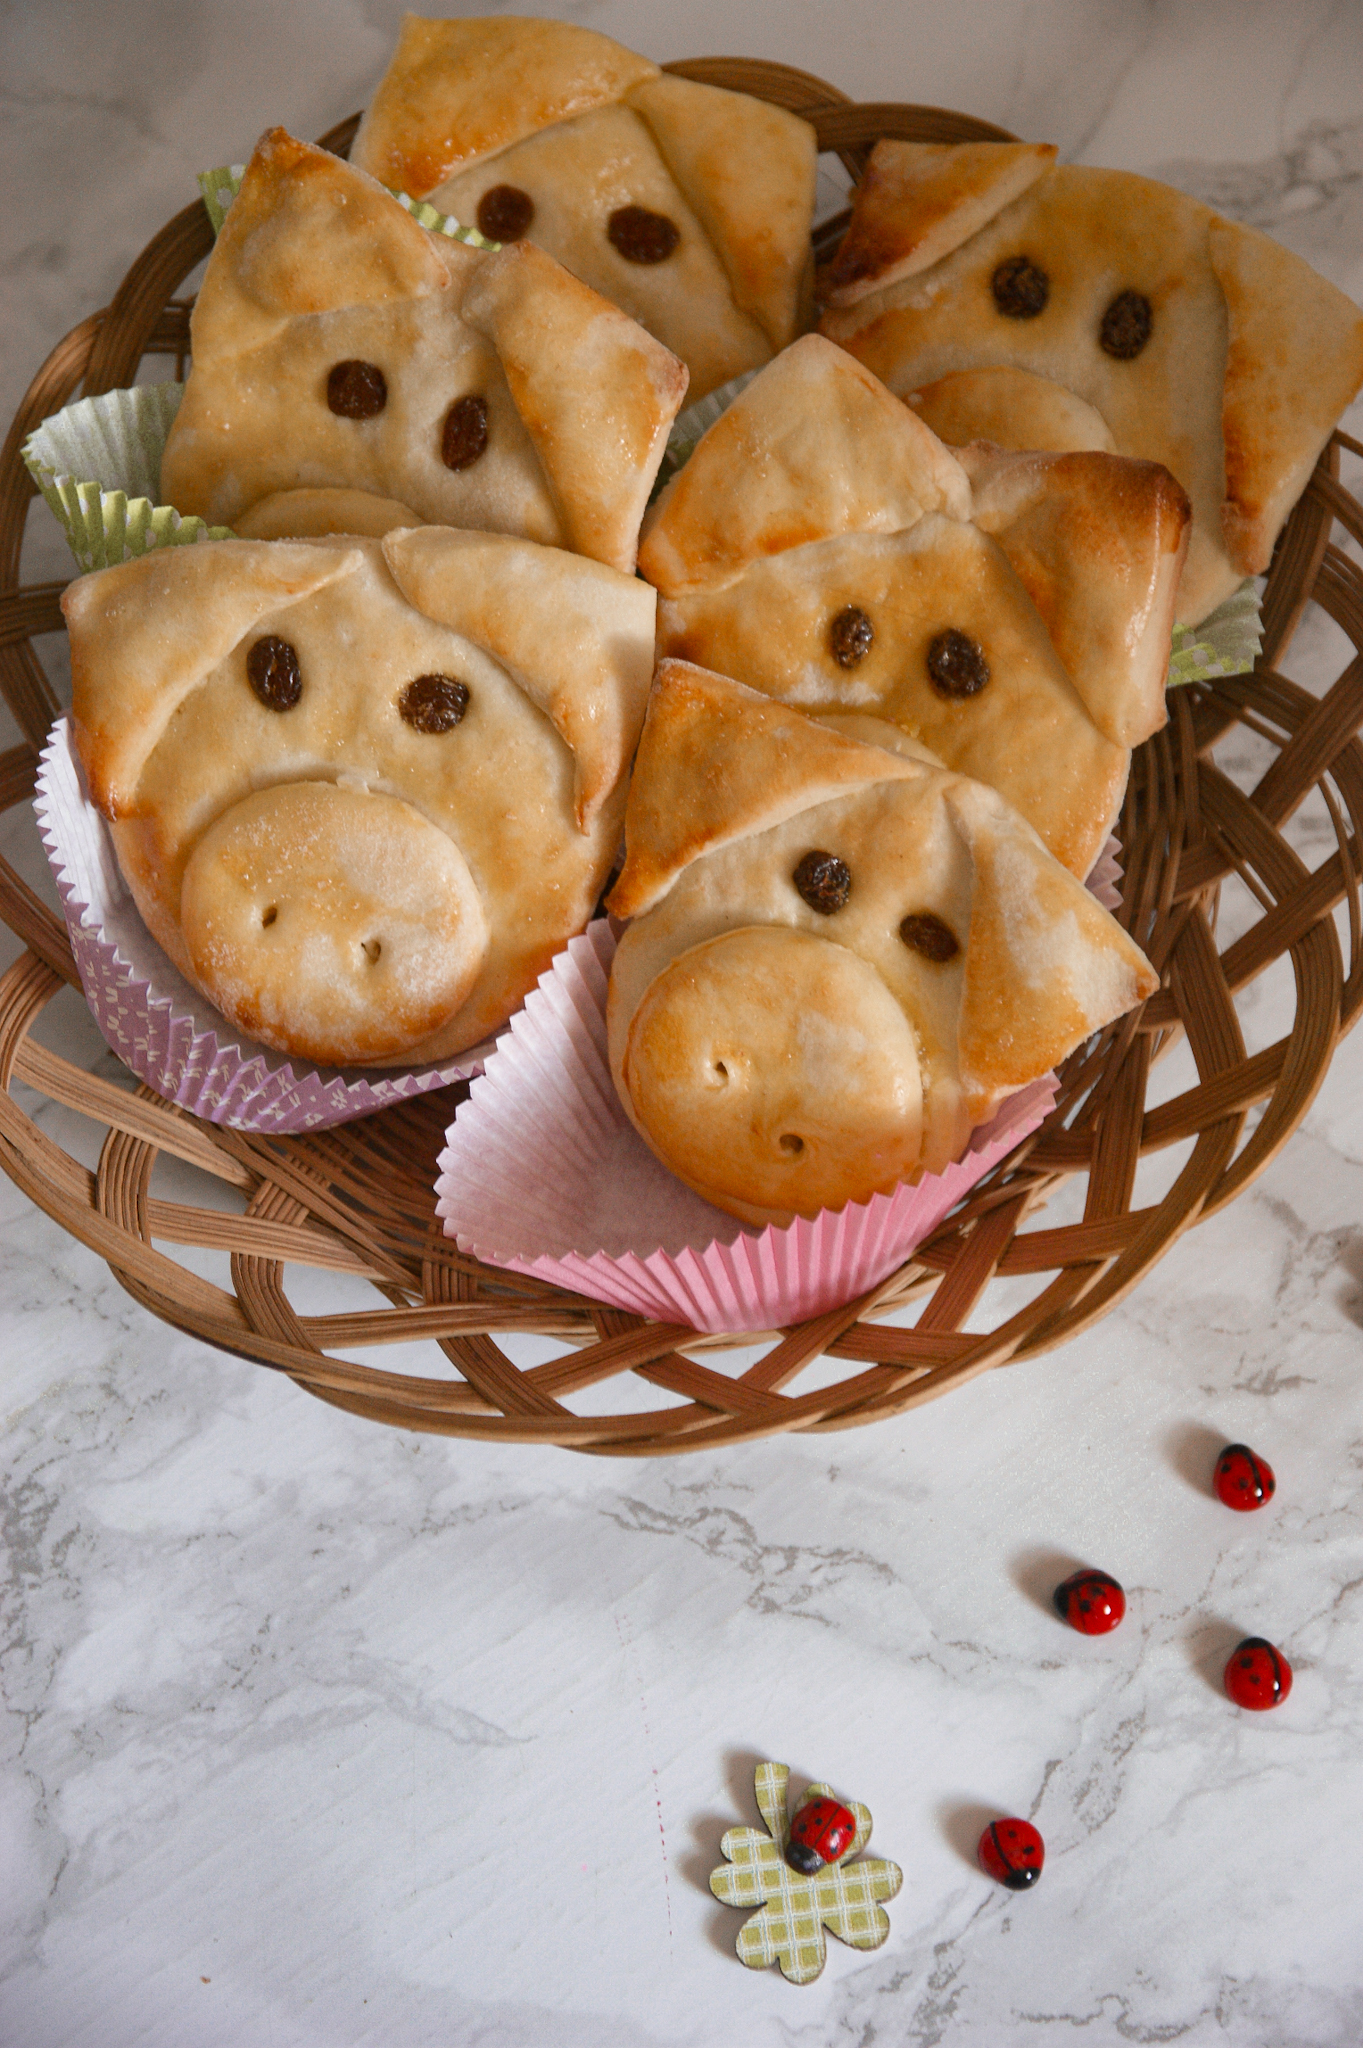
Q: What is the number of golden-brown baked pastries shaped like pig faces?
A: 6